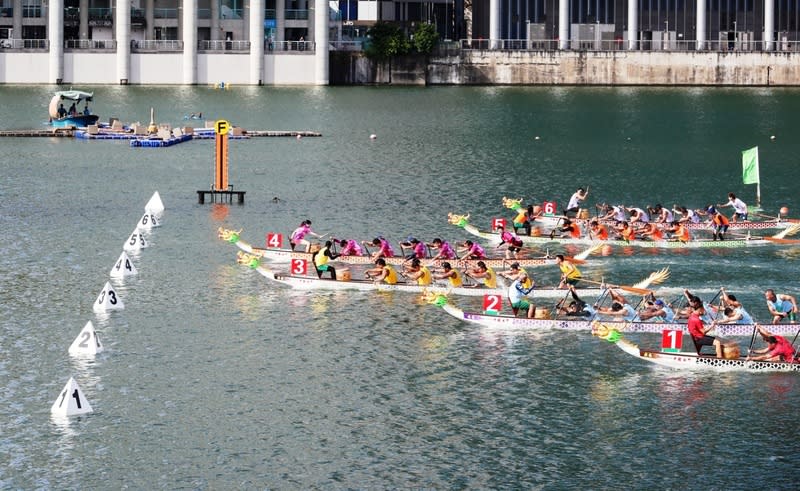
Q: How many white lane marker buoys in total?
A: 7